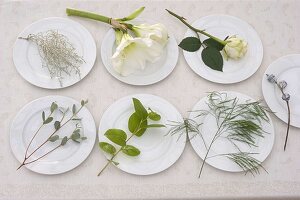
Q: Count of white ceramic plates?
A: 7